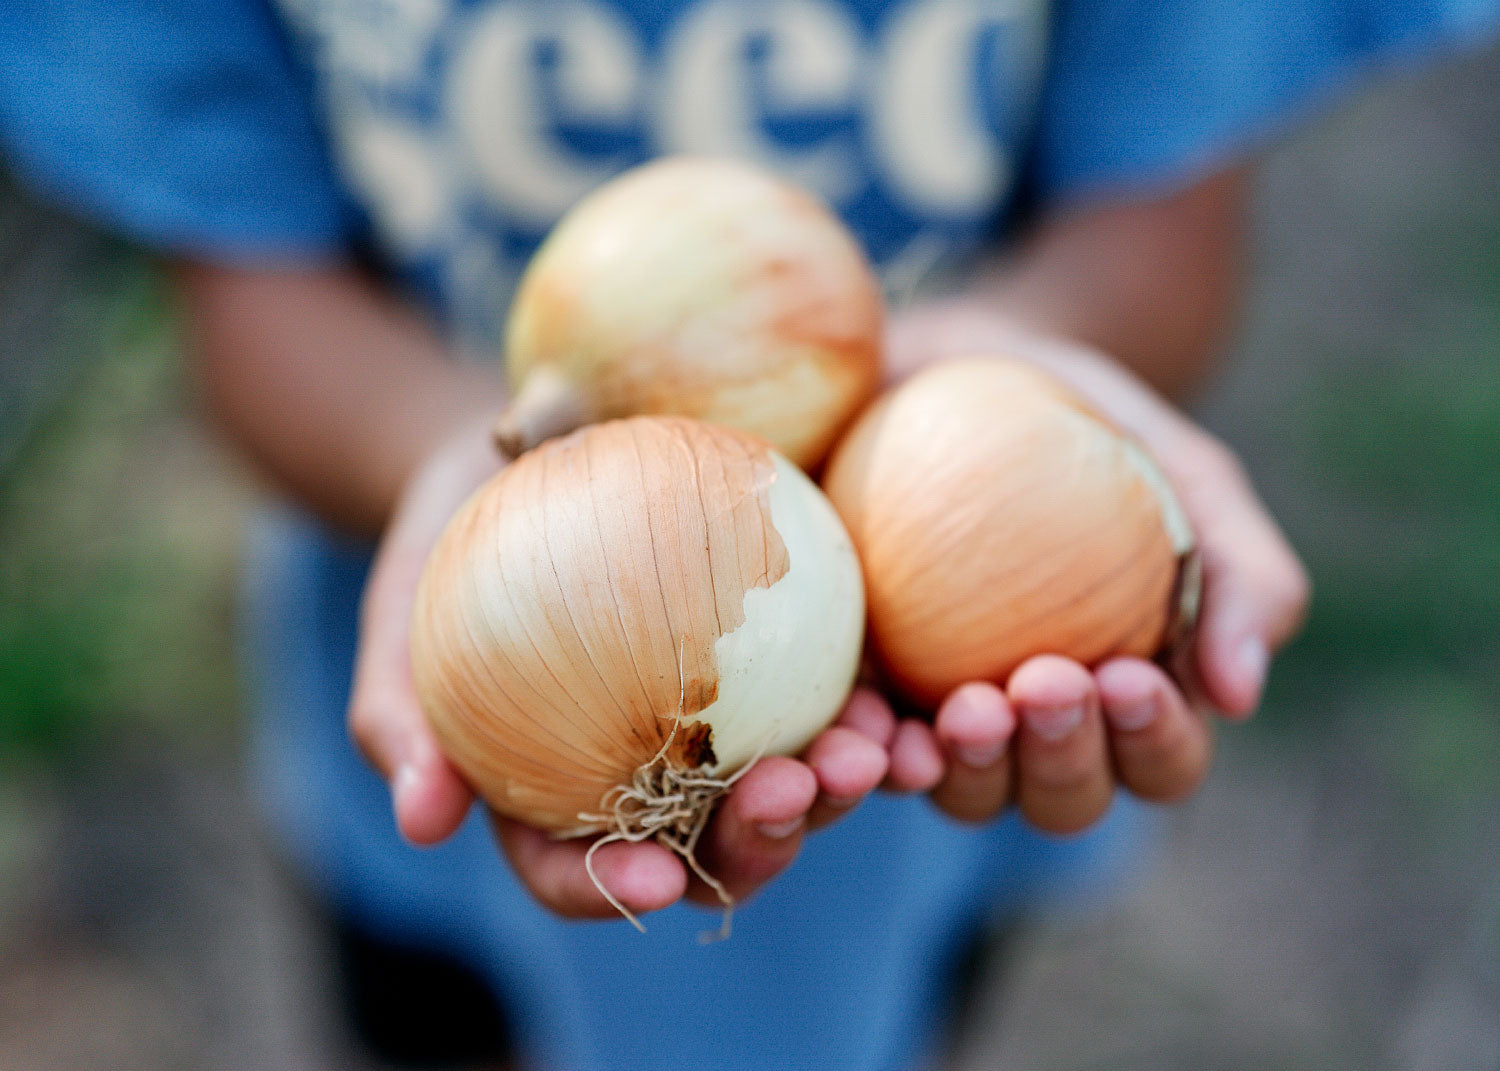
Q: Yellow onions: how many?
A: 3